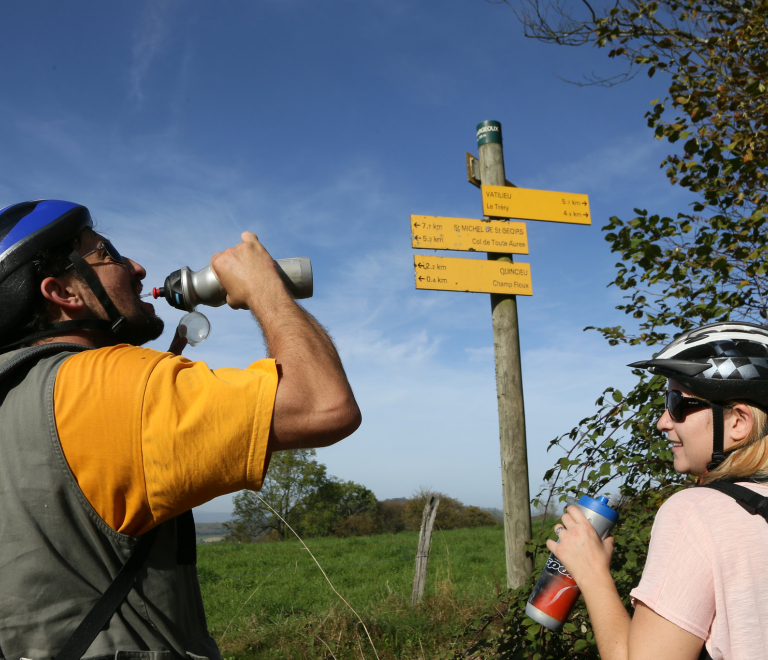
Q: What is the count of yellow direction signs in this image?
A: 3